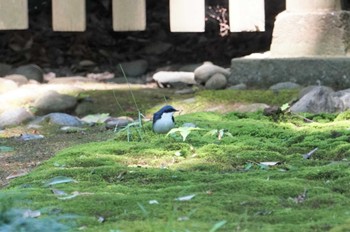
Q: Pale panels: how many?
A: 5